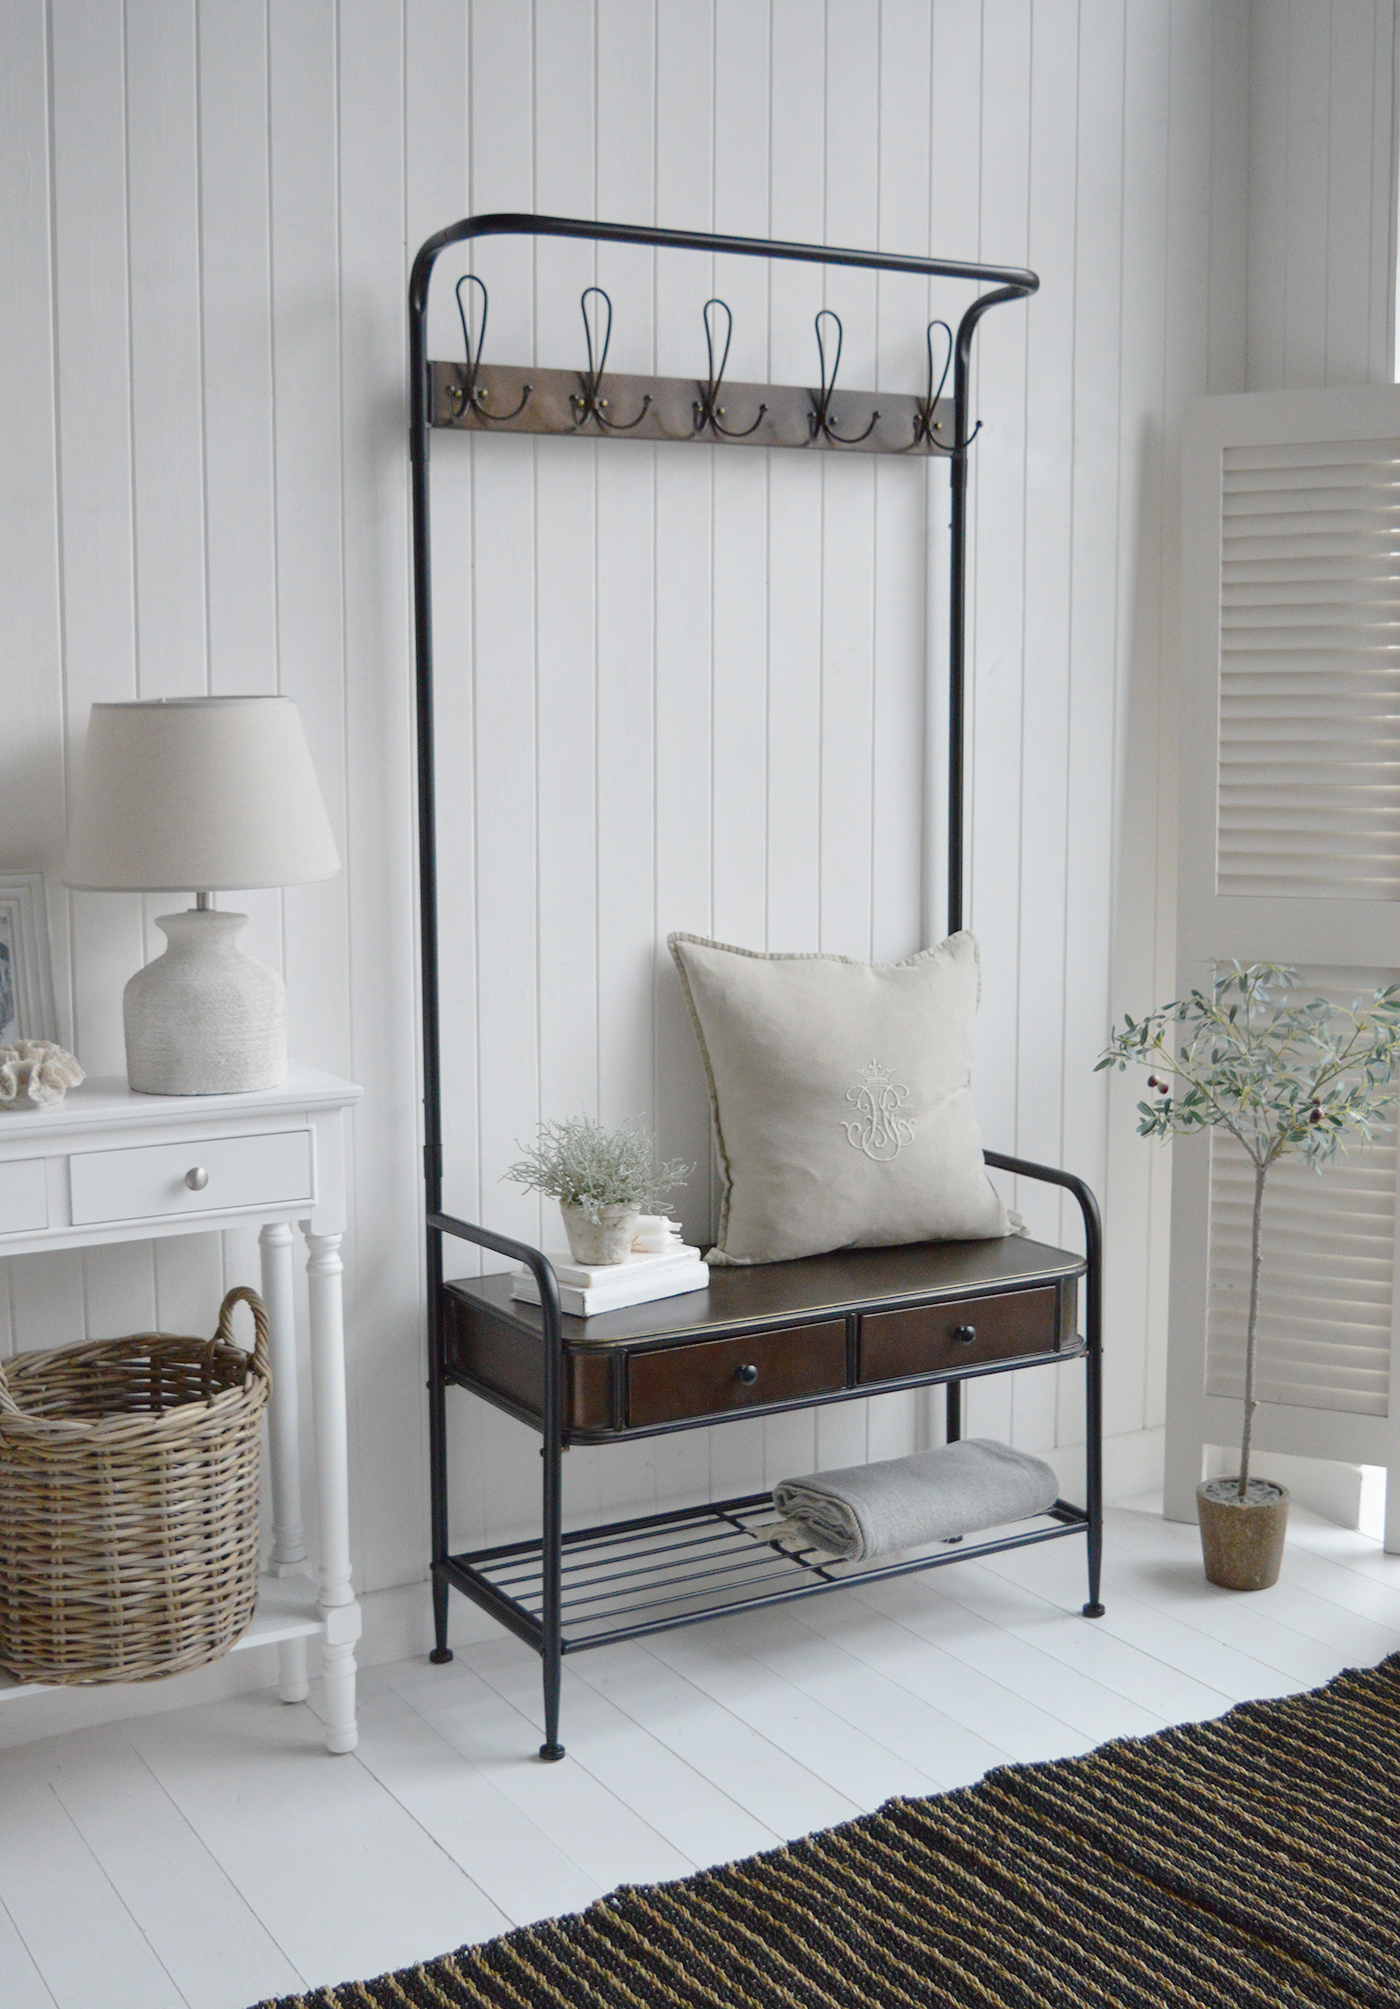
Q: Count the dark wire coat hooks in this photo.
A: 5